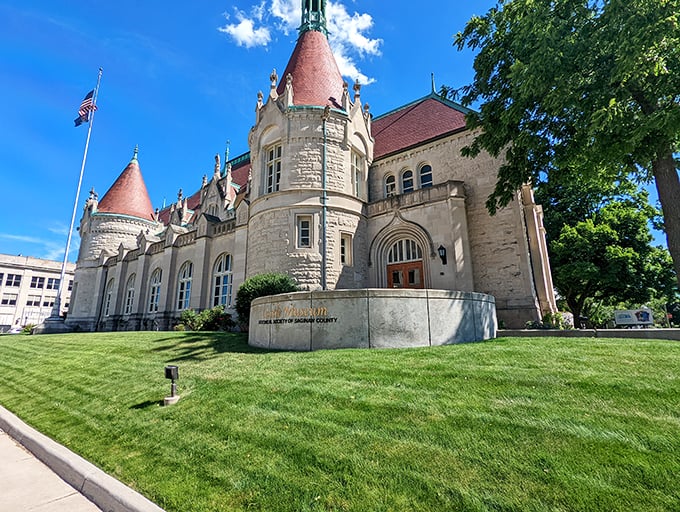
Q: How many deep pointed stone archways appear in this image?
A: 1